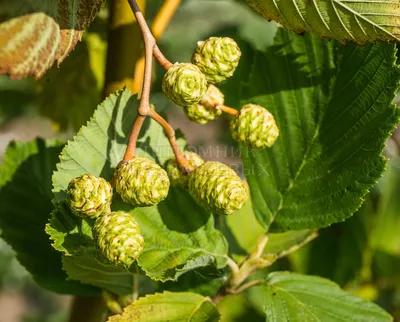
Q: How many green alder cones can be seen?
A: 9